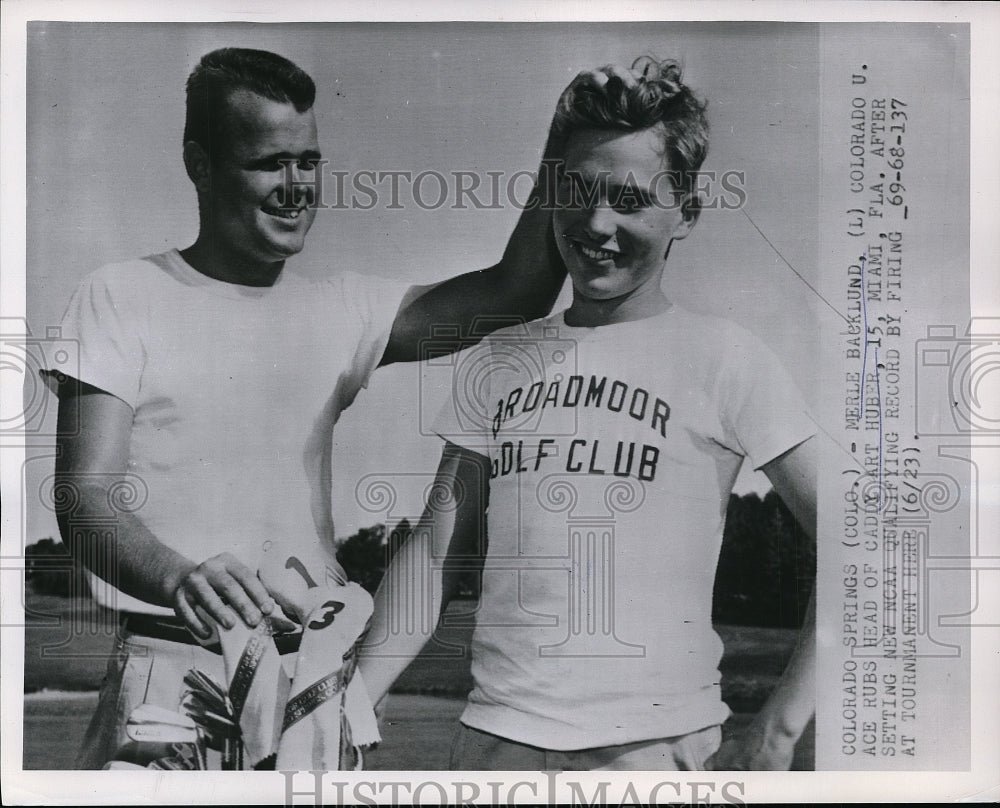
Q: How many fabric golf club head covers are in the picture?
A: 3